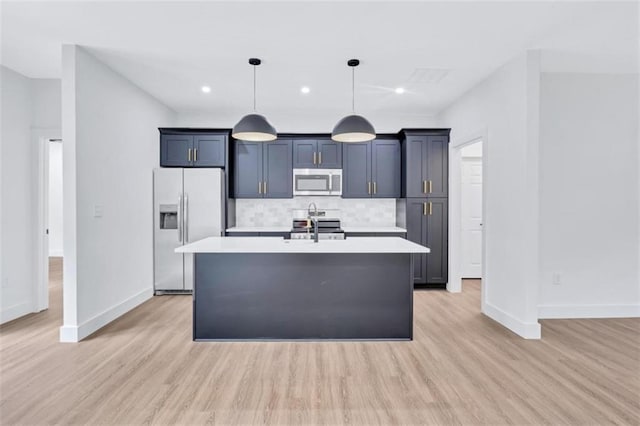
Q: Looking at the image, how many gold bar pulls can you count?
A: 12